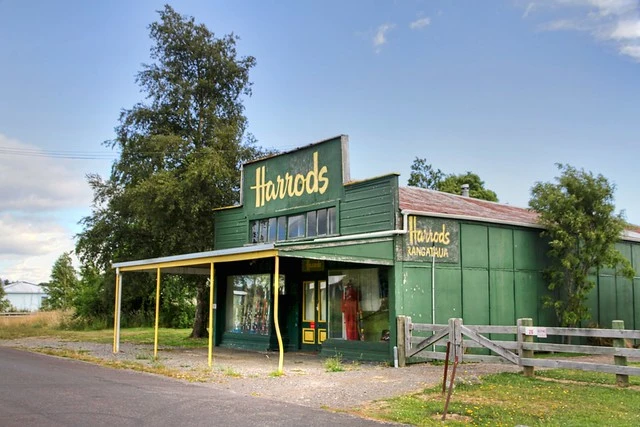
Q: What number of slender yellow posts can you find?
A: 4